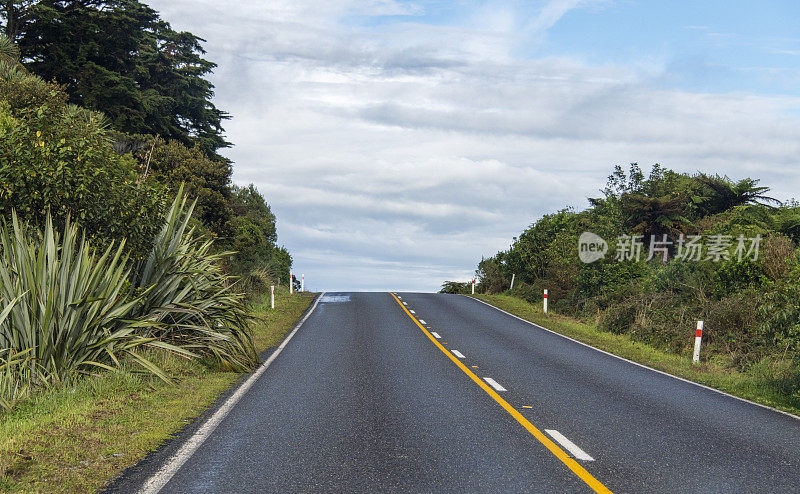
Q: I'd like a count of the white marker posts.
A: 7